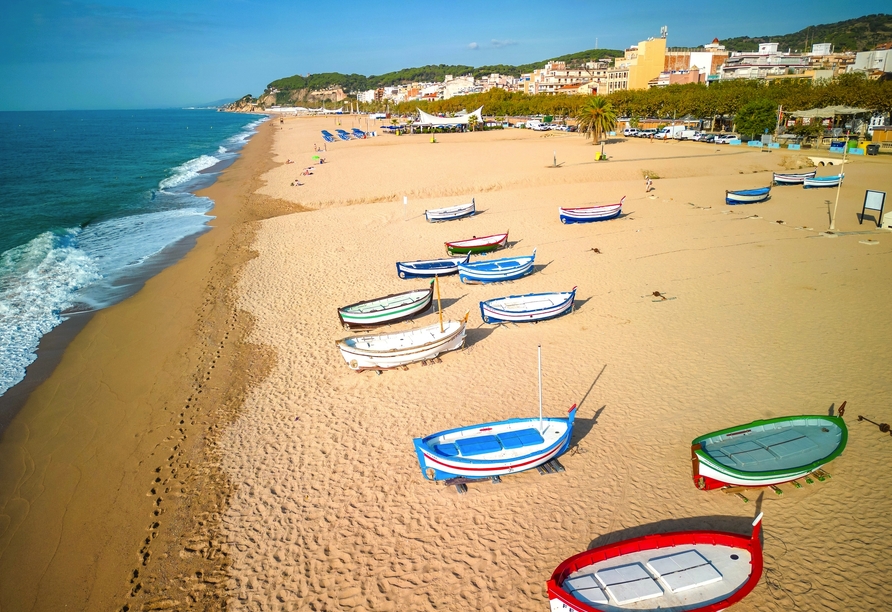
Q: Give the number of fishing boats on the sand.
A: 14